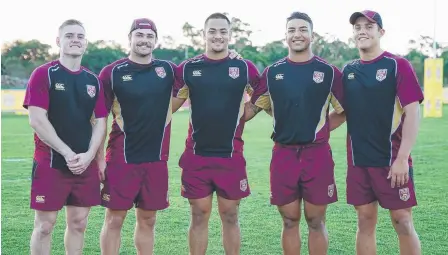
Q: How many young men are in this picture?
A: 5